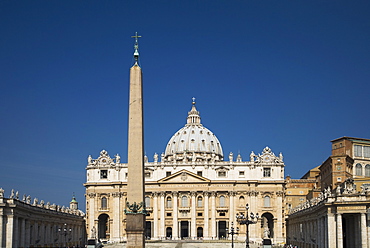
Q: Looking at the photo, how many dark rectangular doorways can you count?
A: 3